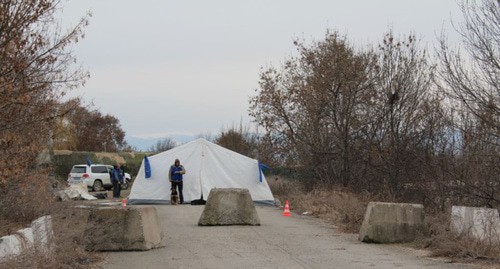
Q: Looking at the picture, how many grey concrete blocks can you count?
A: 3